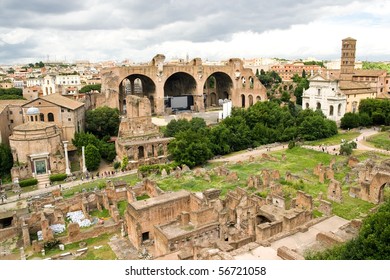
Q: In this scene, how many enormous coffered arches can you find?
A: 3